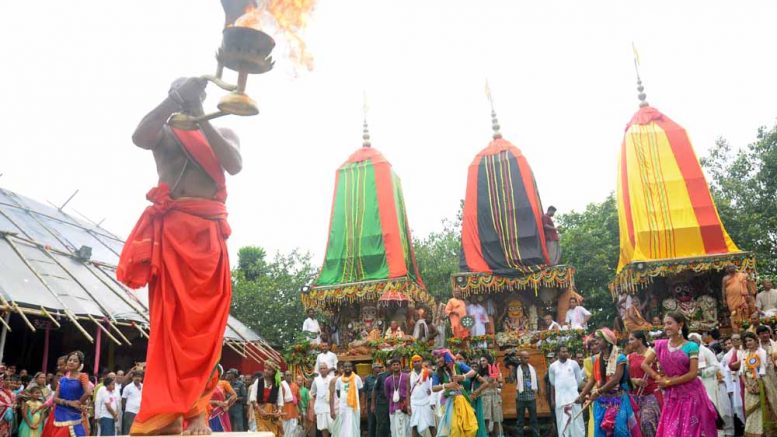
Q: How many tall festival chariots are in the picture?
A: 3